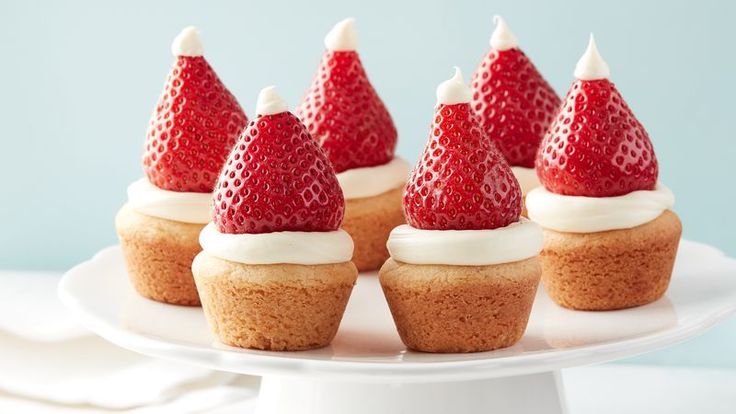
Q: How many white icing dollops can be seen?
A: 6